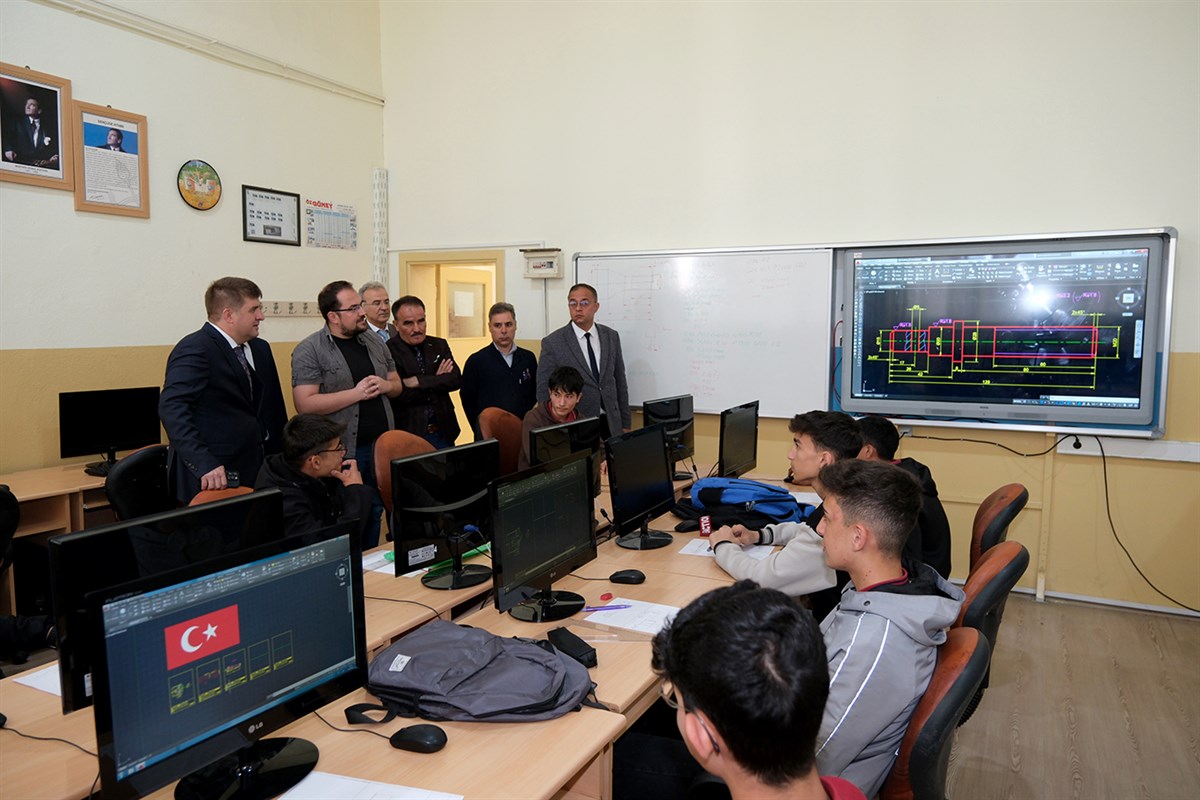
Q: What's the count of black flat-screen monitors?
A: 9